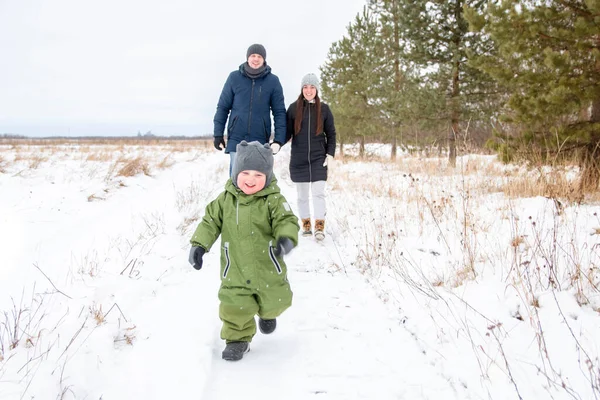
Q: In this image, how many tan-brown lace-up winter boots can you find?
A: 2